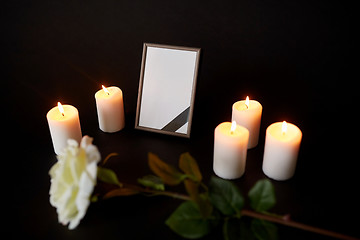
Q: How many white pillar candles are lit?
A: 5